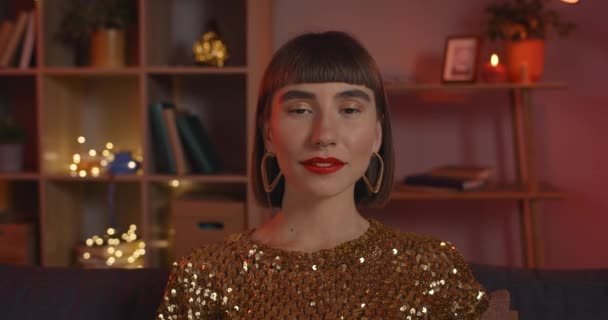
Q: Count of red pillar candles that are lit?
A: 1